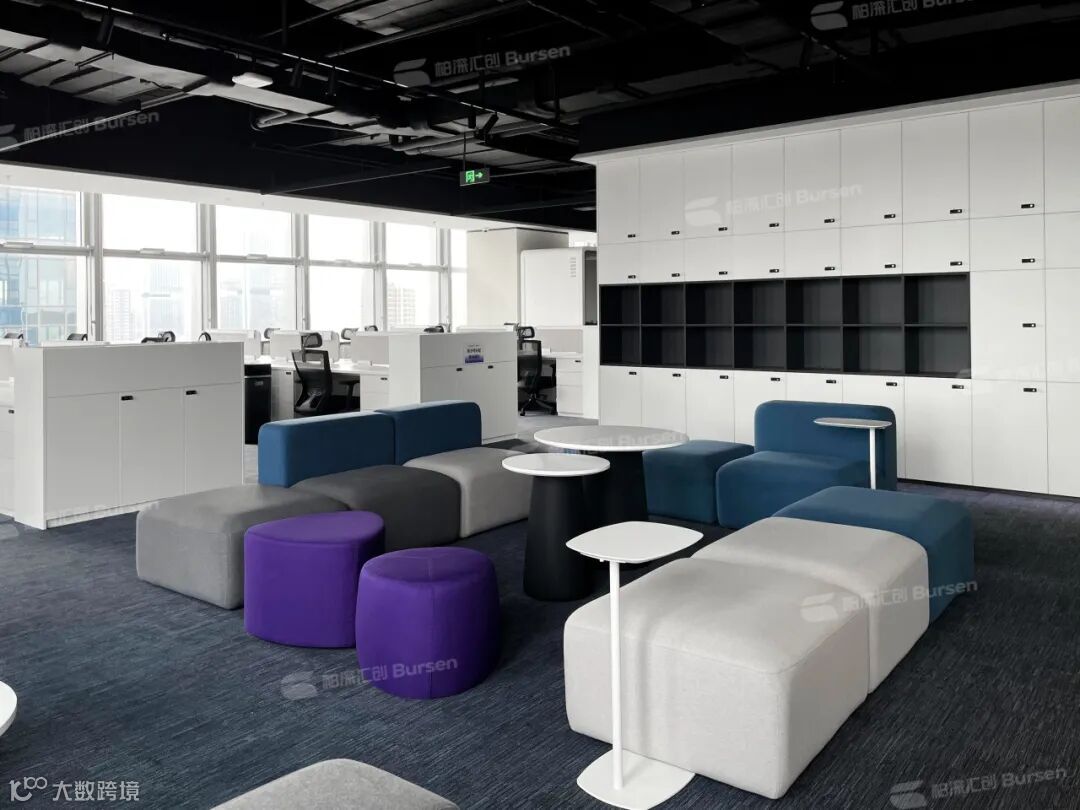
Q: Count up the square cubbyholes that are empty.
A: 14